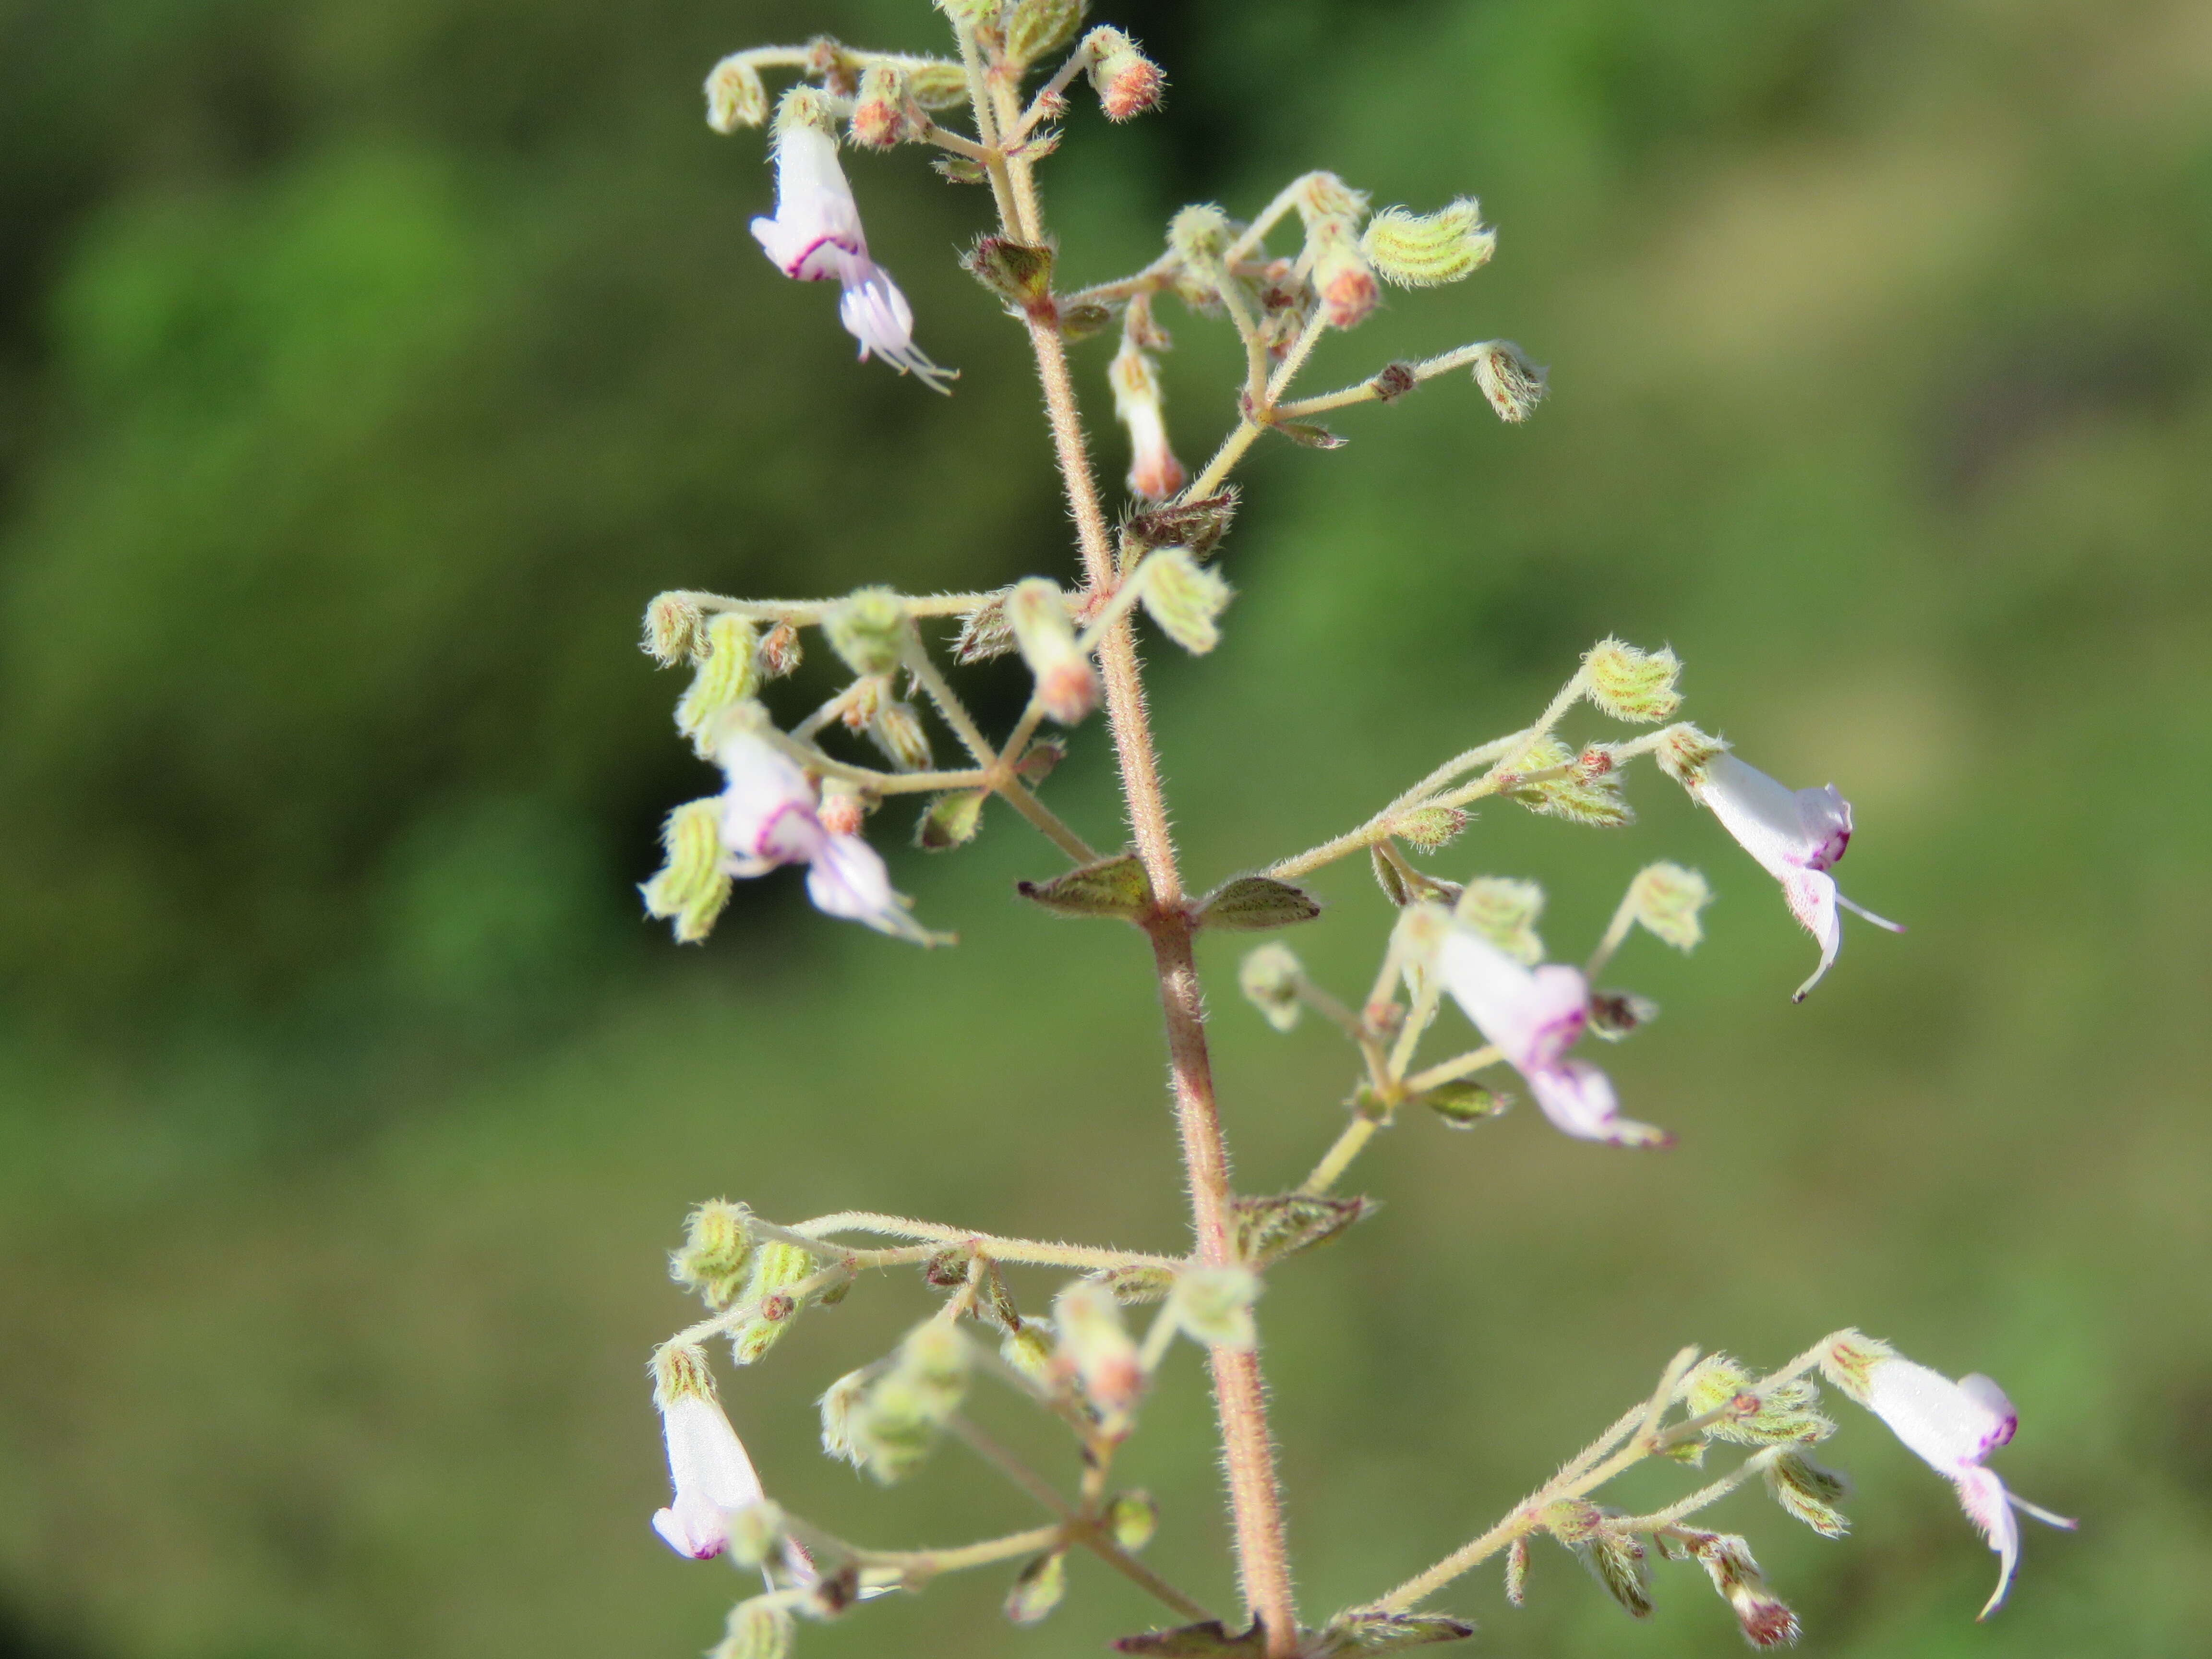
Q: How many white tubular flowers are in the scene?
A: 6